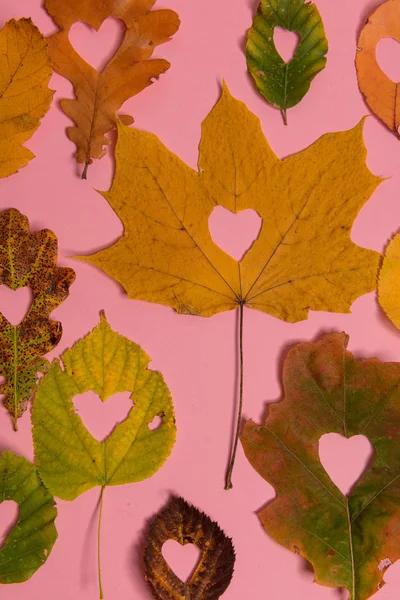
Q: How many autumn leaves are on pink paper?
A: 11